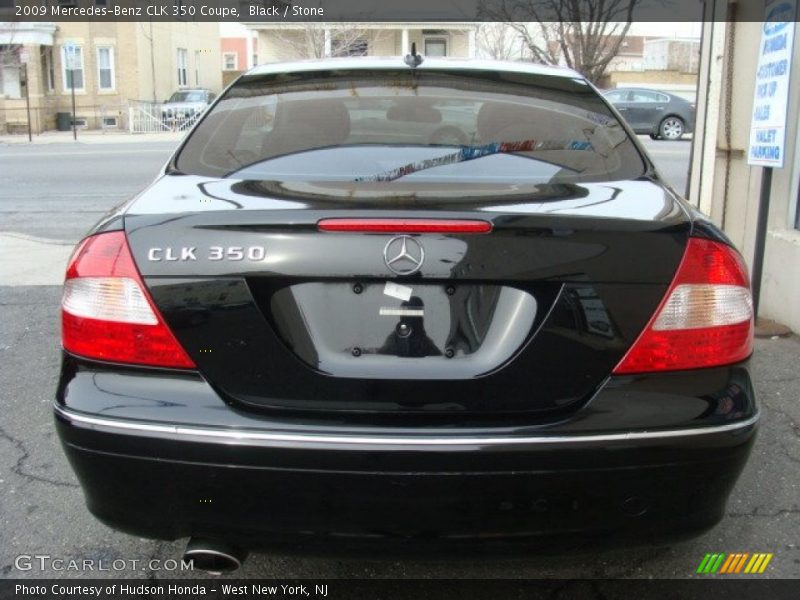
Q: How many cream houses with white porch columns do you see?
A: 1